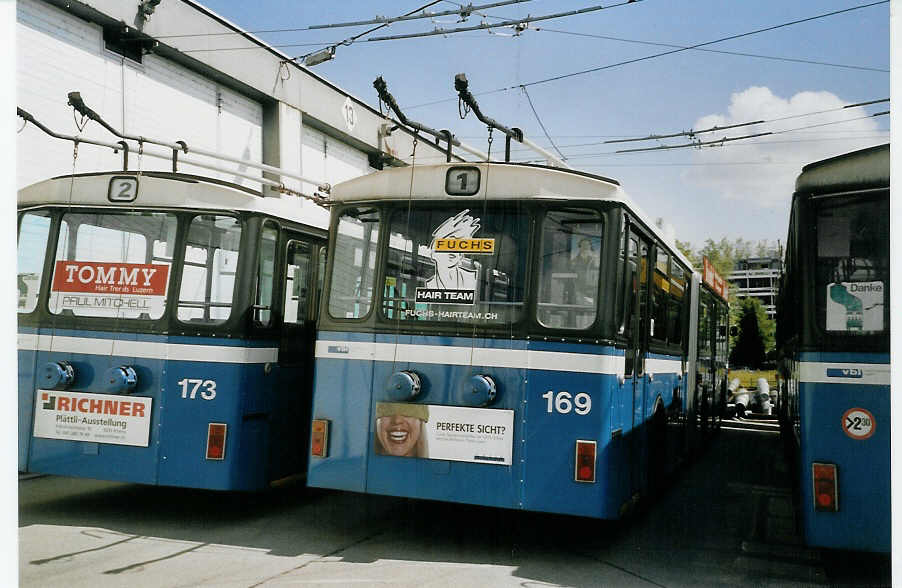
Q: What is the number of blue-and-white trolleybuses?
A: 3